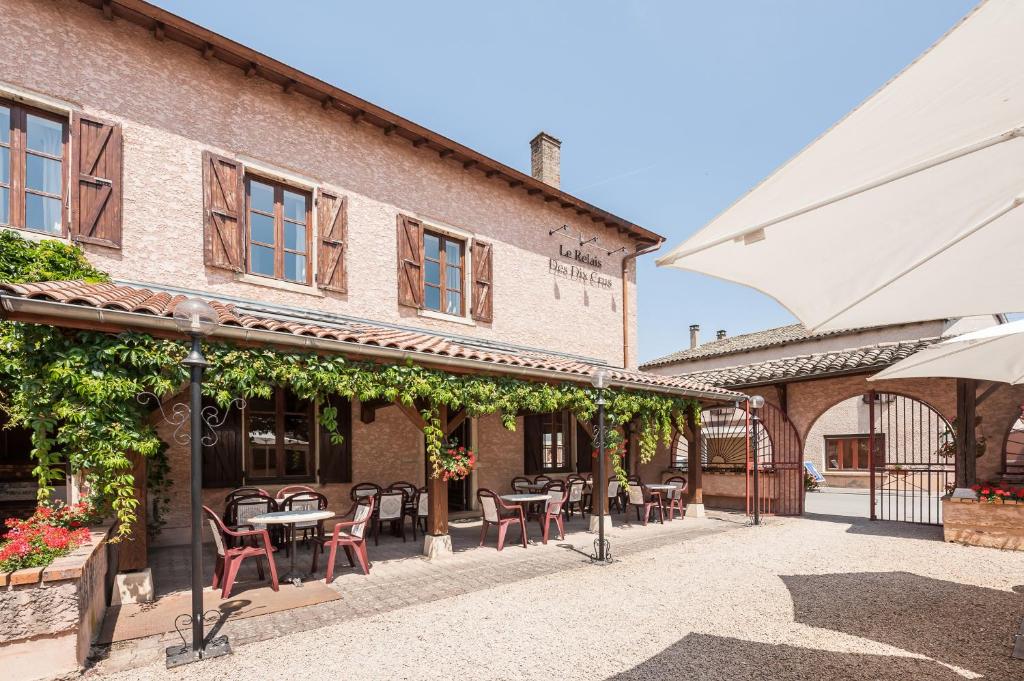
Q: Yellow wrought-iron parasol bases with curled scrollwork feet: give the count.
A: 0